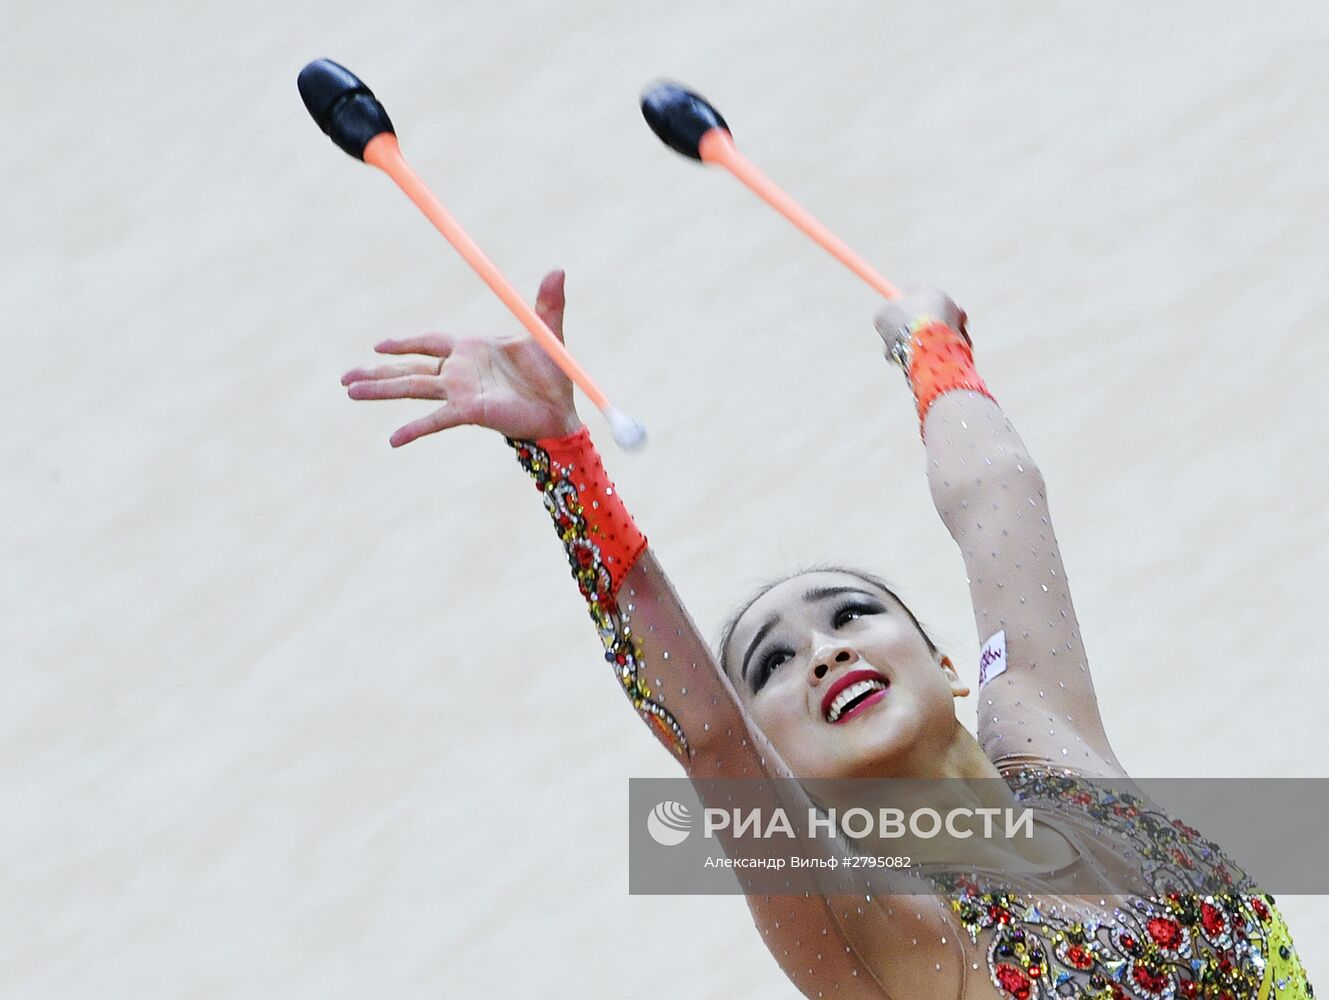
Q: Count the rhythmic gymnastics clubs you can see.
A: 2